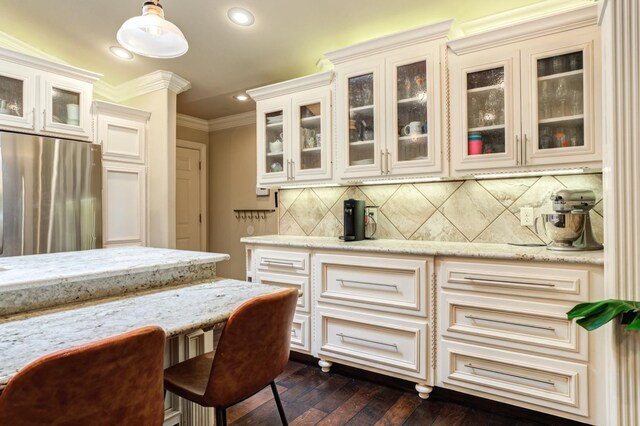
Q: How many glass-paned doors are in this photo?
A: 8